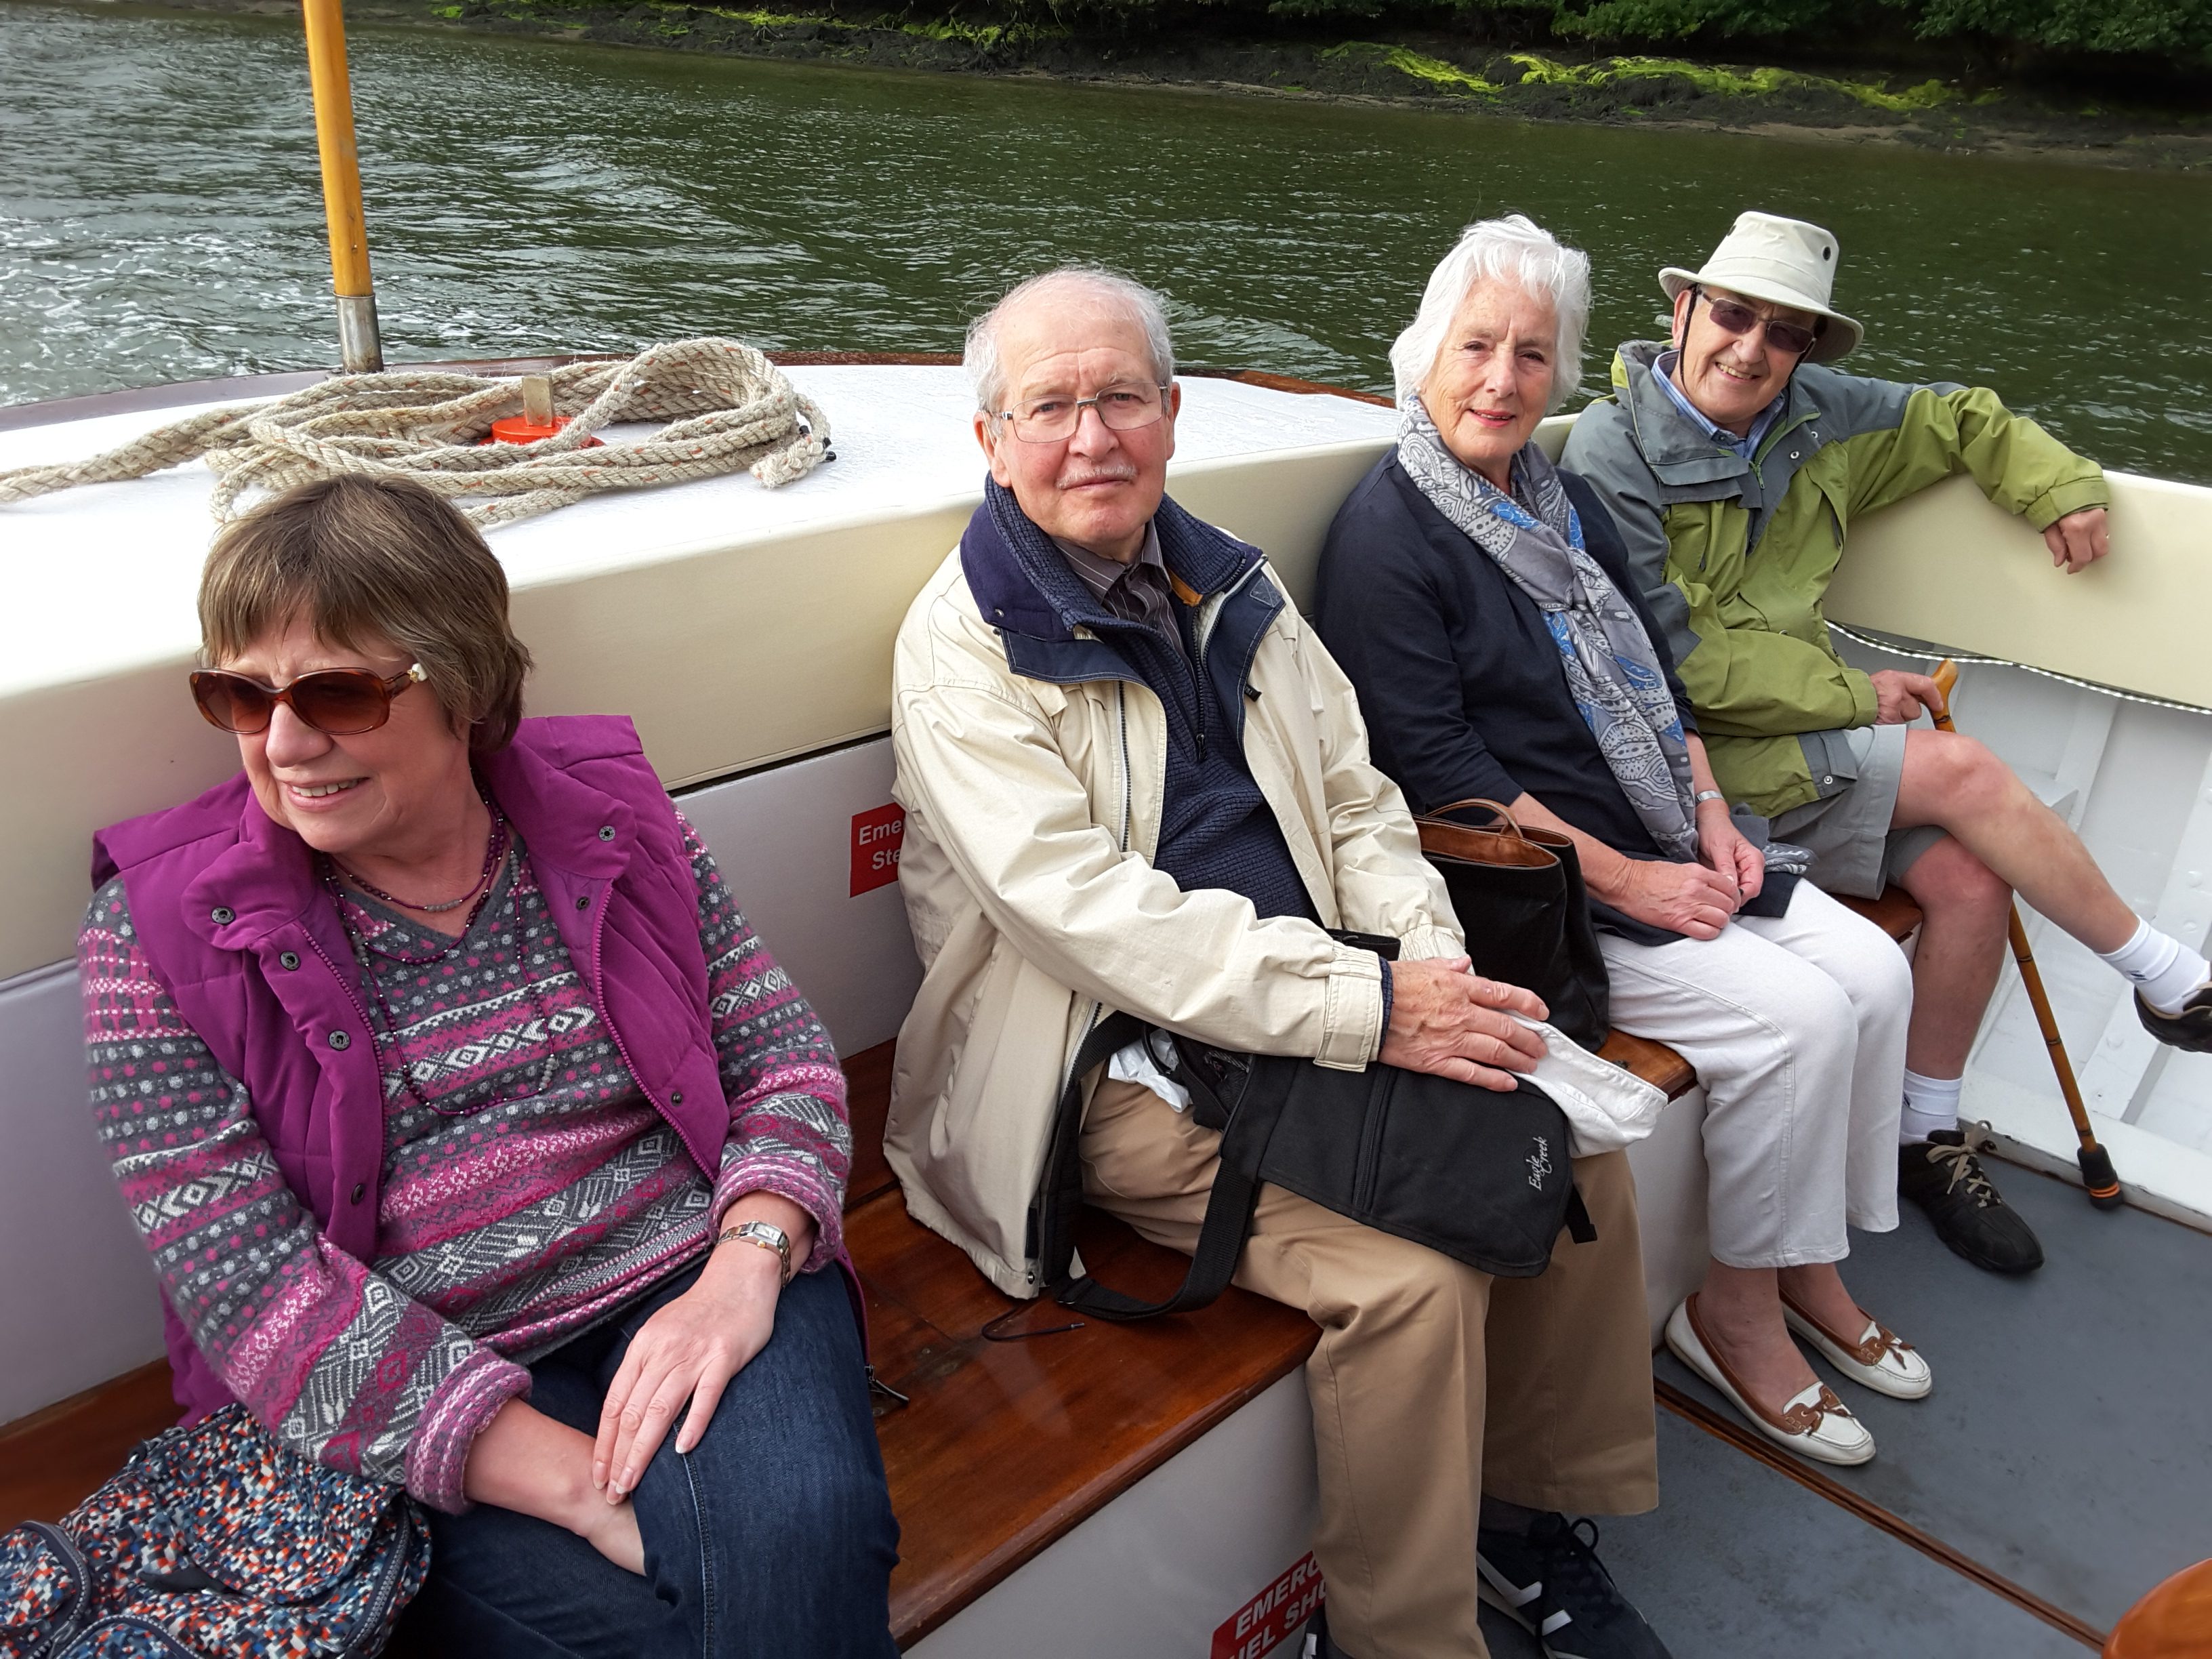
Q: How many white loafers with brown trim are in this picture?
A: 2